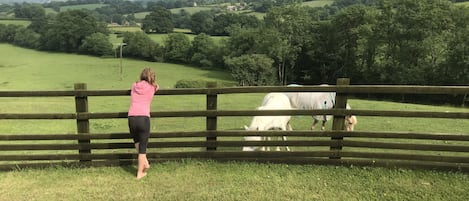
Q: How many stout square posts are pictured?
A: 3